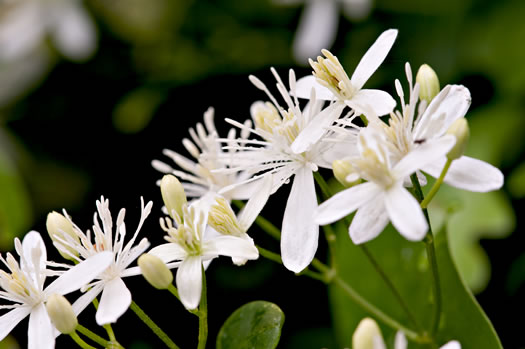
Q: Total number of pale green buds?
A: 8